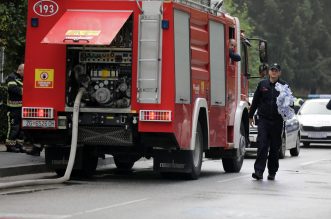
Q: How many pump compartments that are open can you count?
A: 1